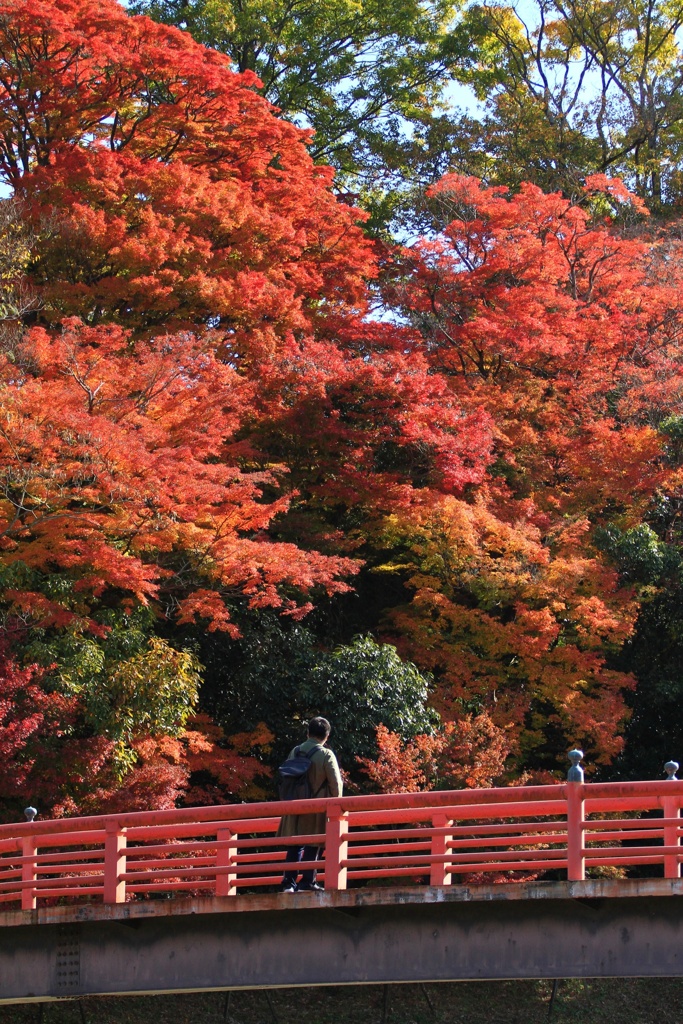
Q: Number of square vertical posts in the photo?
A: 4